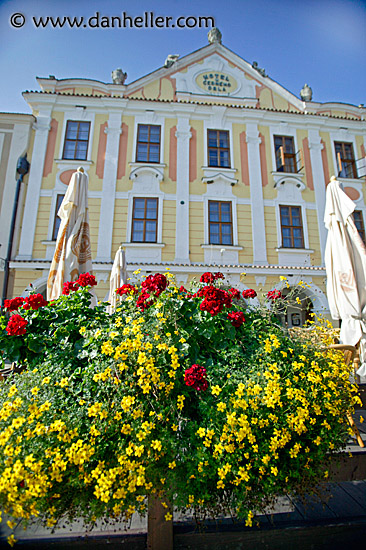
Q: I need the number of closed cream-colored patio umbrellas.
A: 3